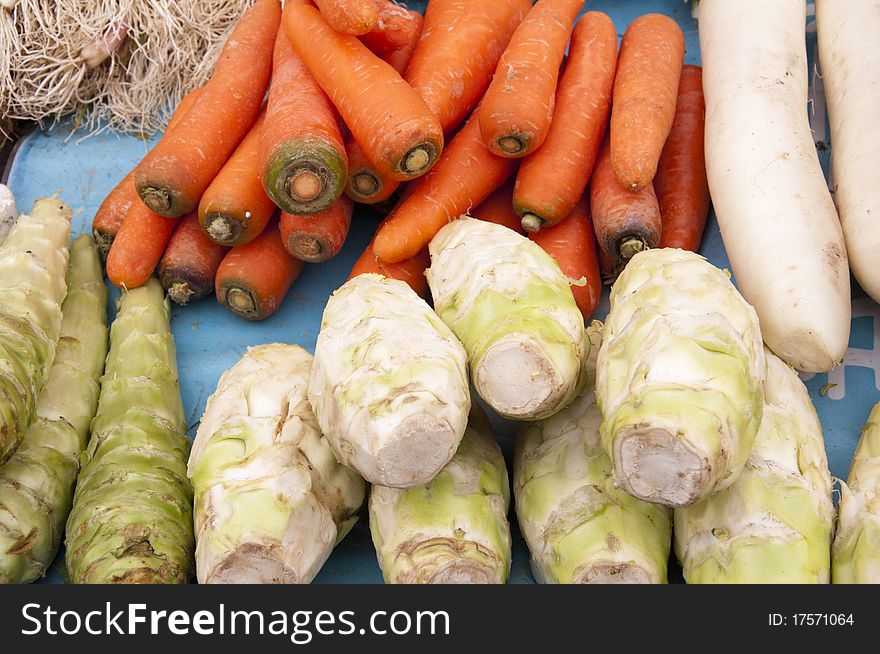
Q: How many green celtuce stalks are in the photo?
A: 3